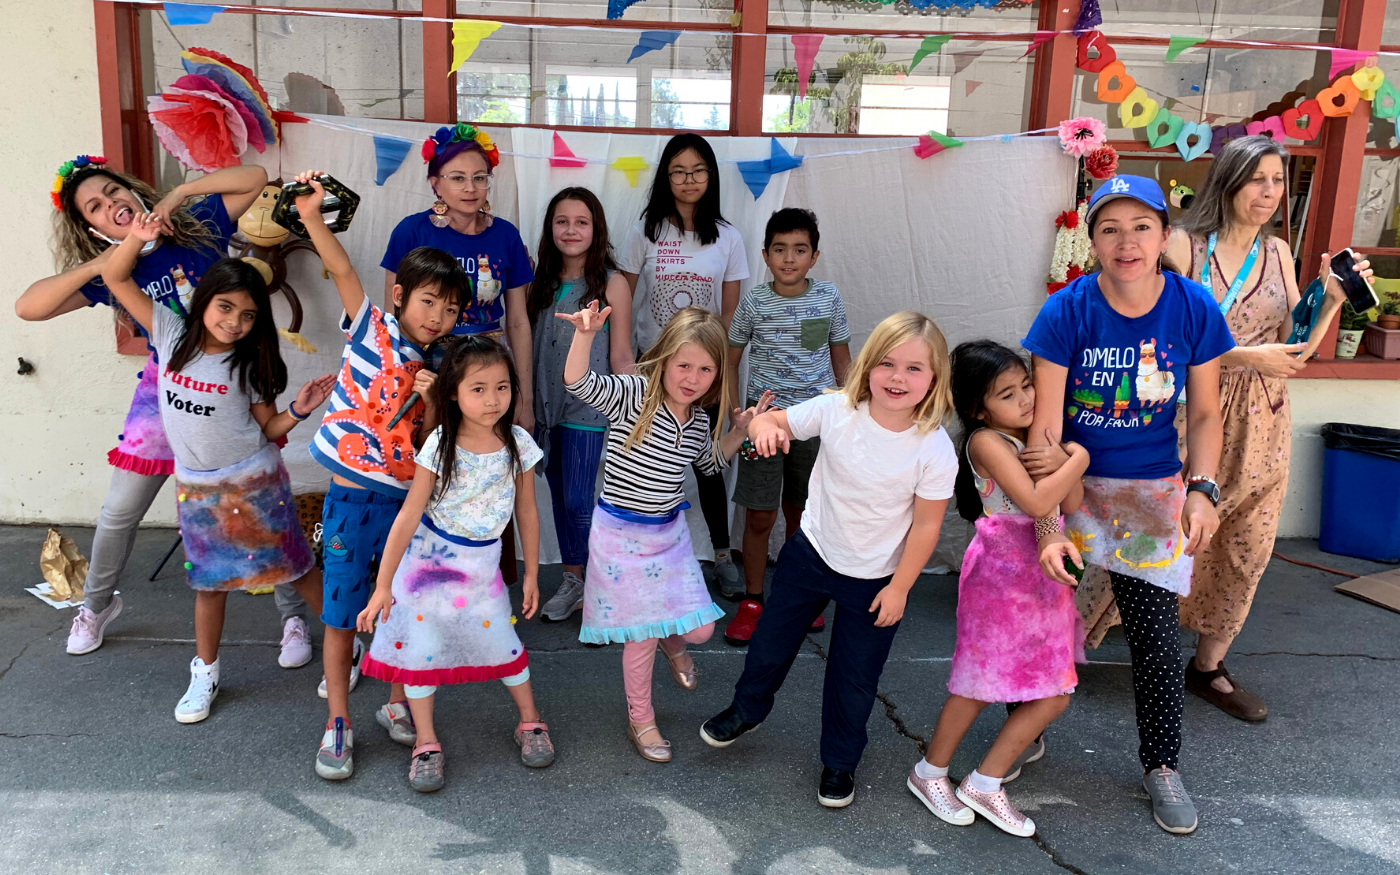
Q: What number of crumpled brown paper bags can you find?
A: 1